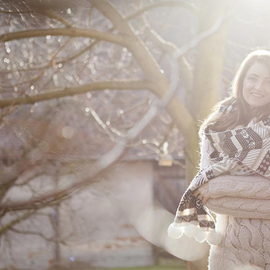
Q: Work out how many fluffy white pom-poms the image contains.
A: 4